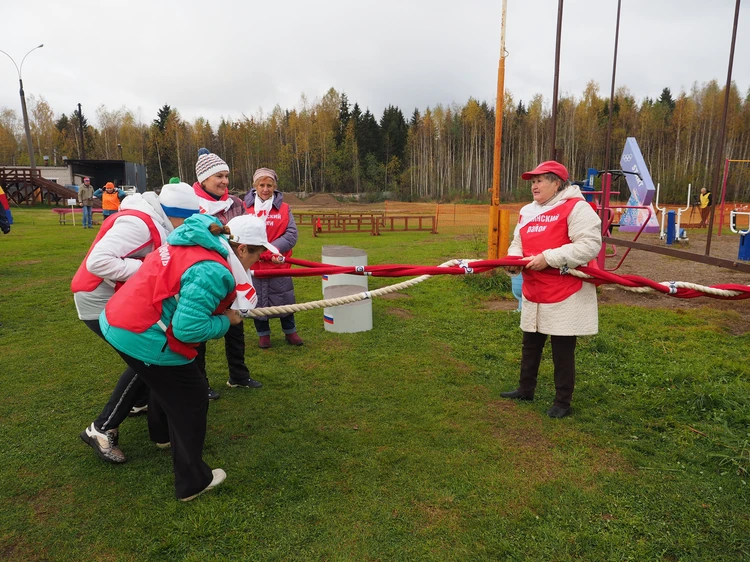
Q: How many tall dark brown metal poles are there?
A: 3